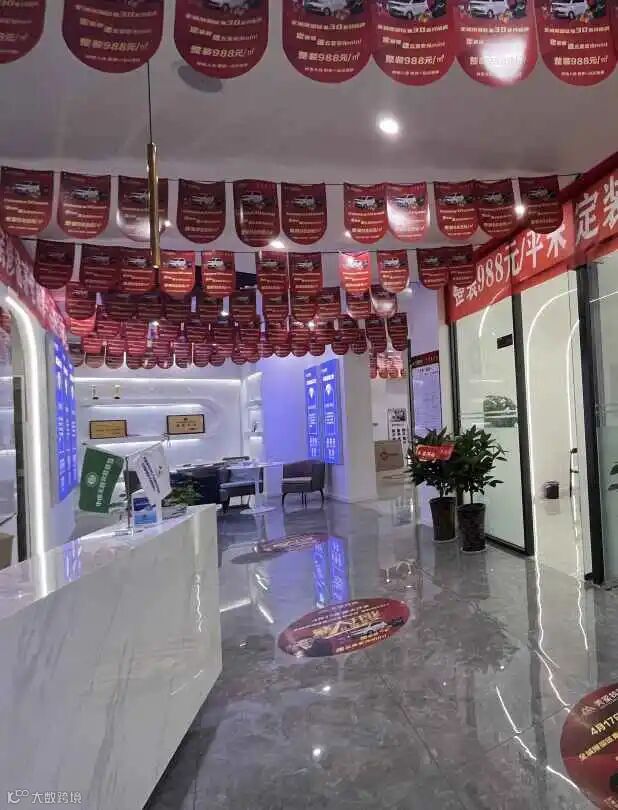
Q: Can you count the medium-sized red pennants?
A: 11